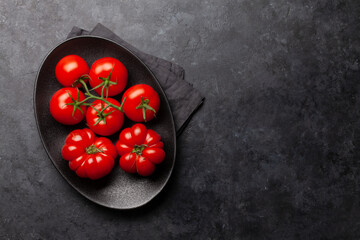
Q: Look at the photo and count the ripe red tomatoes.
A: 7